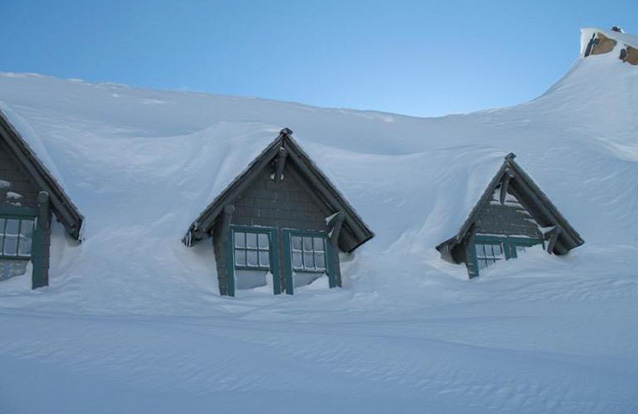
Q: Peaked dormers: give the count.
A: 3